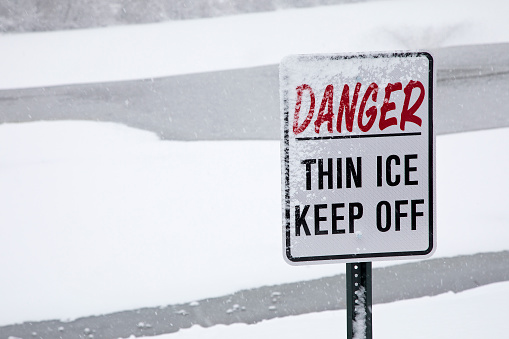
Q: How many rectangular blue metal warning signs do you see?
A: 0